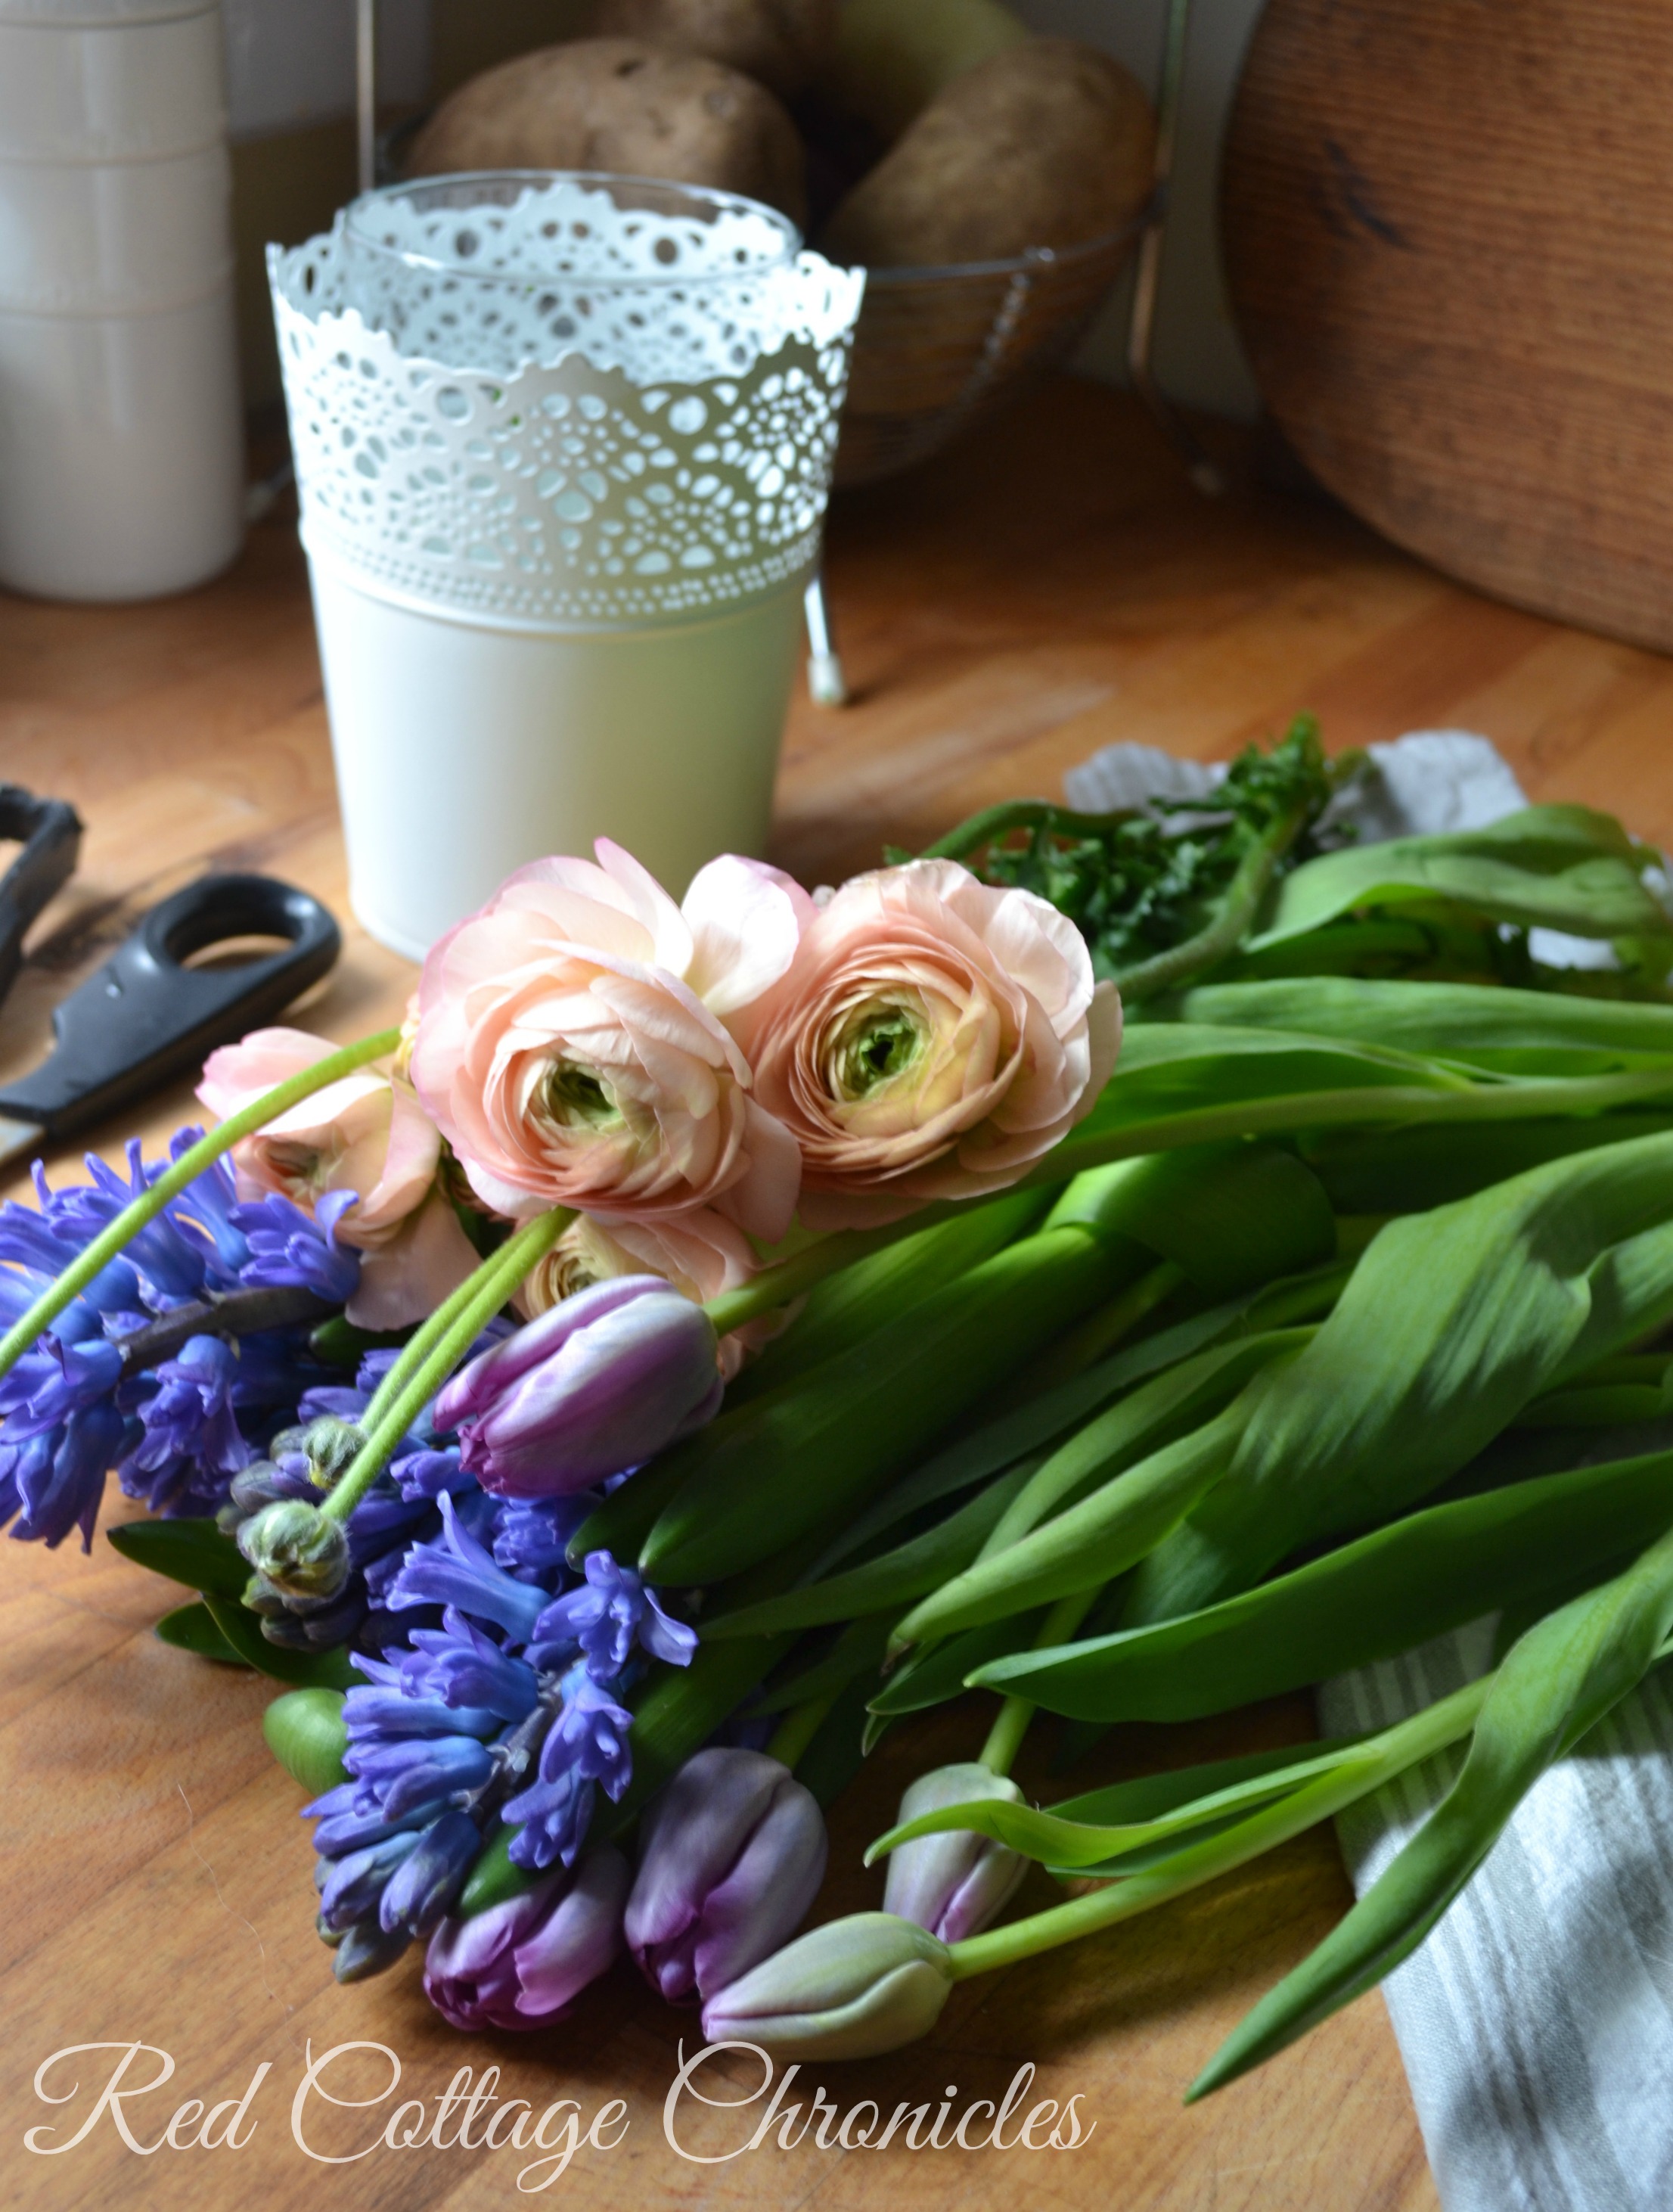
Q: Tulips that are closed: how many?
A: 5